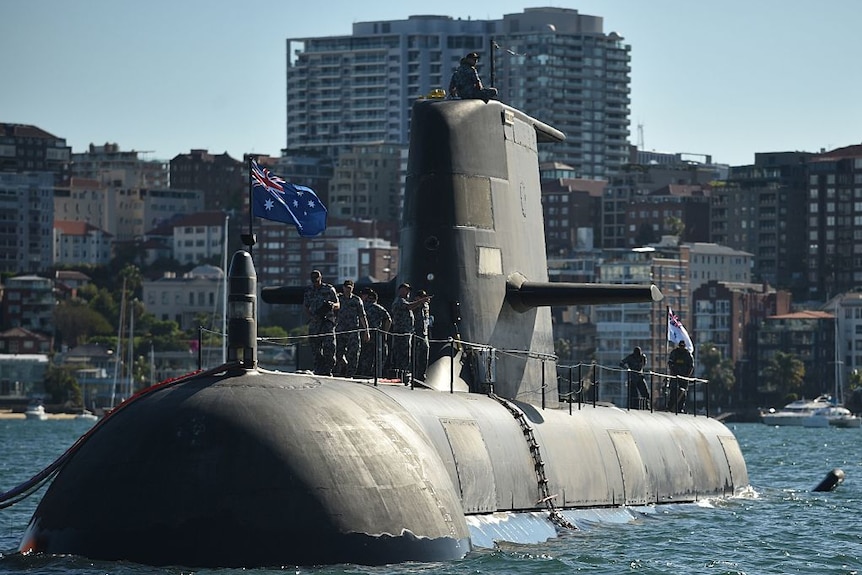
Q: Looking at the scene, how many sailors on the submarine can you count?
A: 8